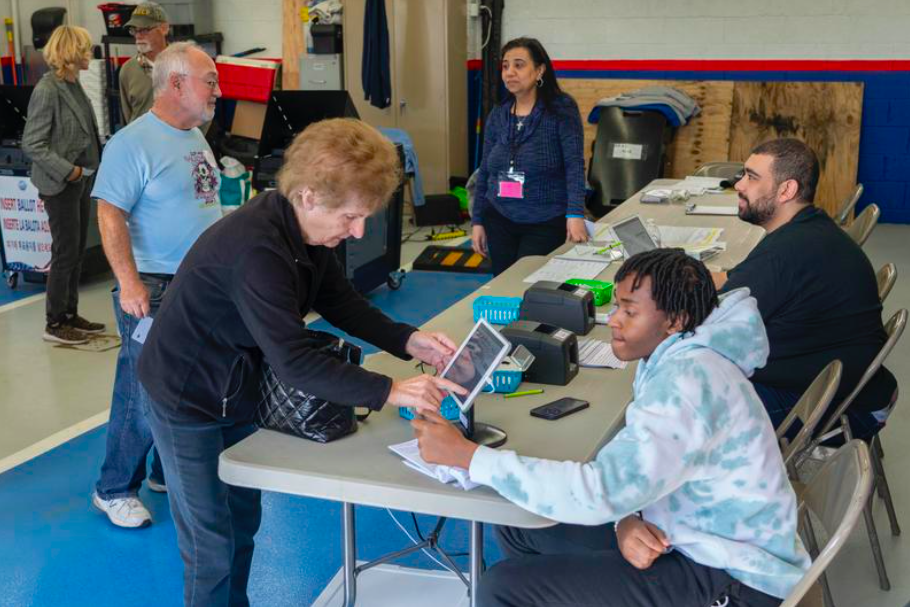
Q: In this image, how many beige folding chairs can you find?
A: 7